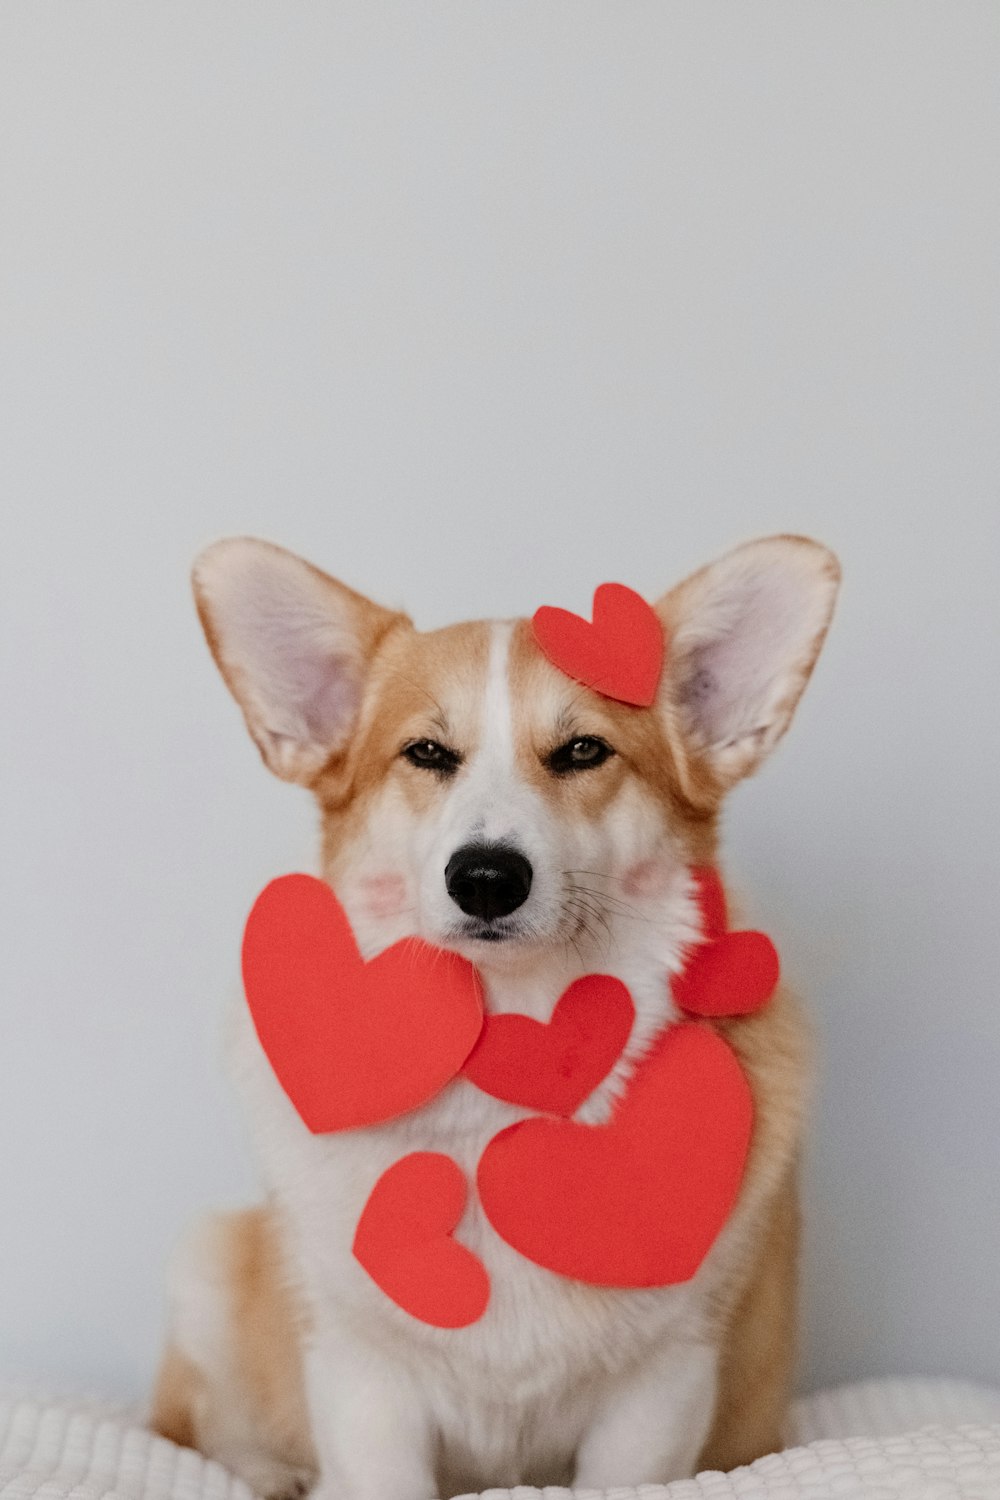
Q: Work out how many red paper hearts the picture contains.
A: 6